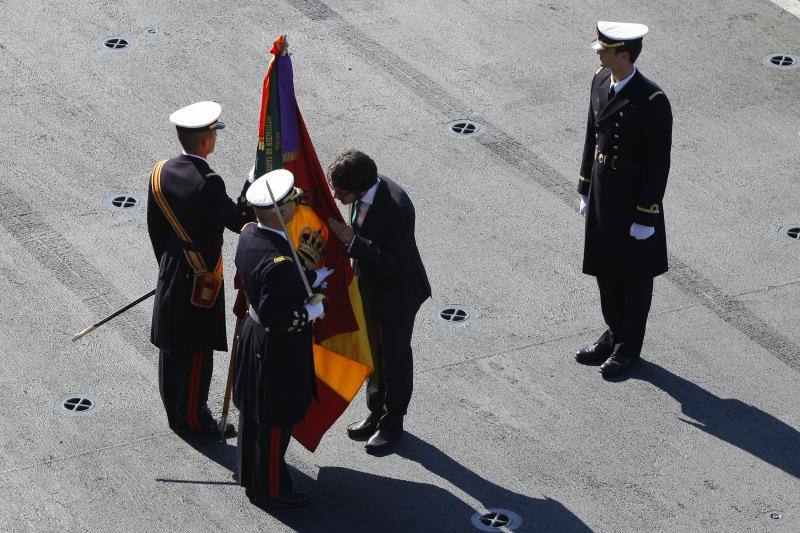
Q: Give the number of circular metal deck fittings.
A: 8